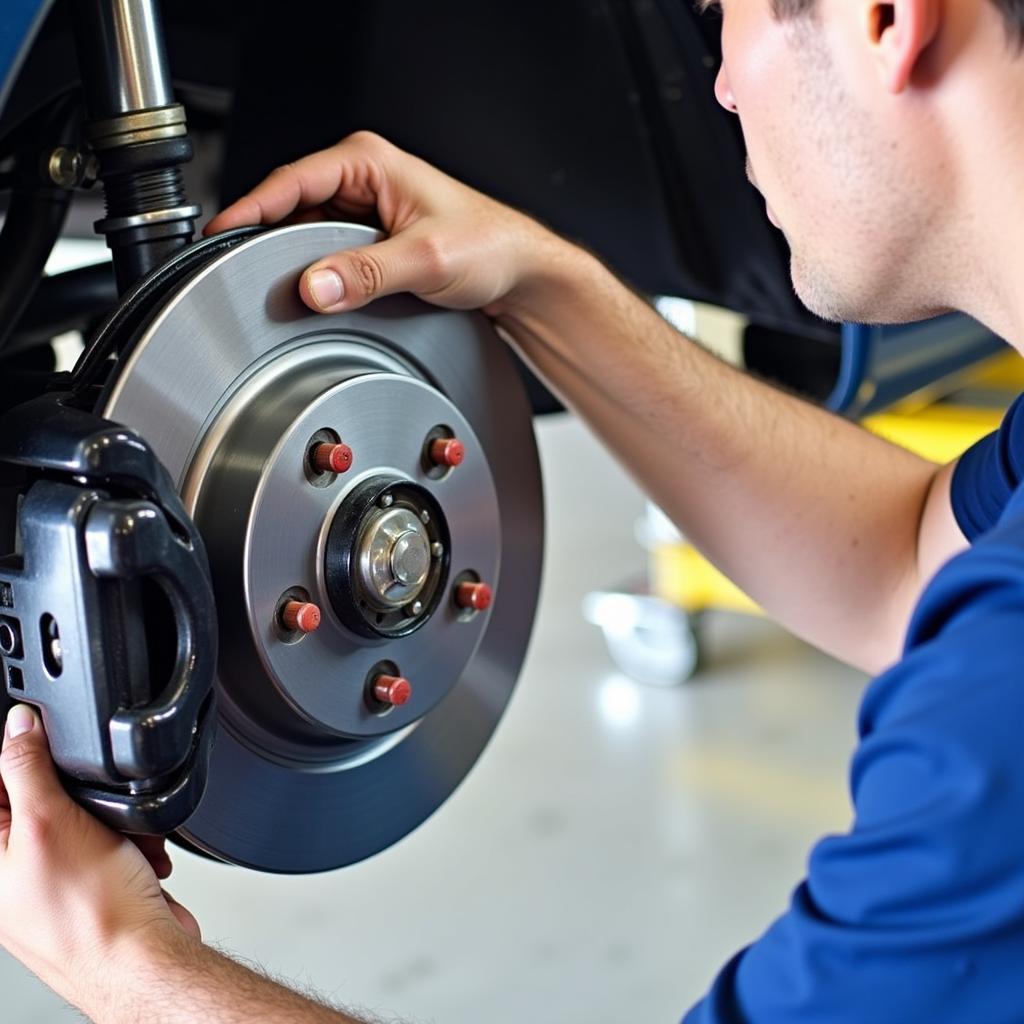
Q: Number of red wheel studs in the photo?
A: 5